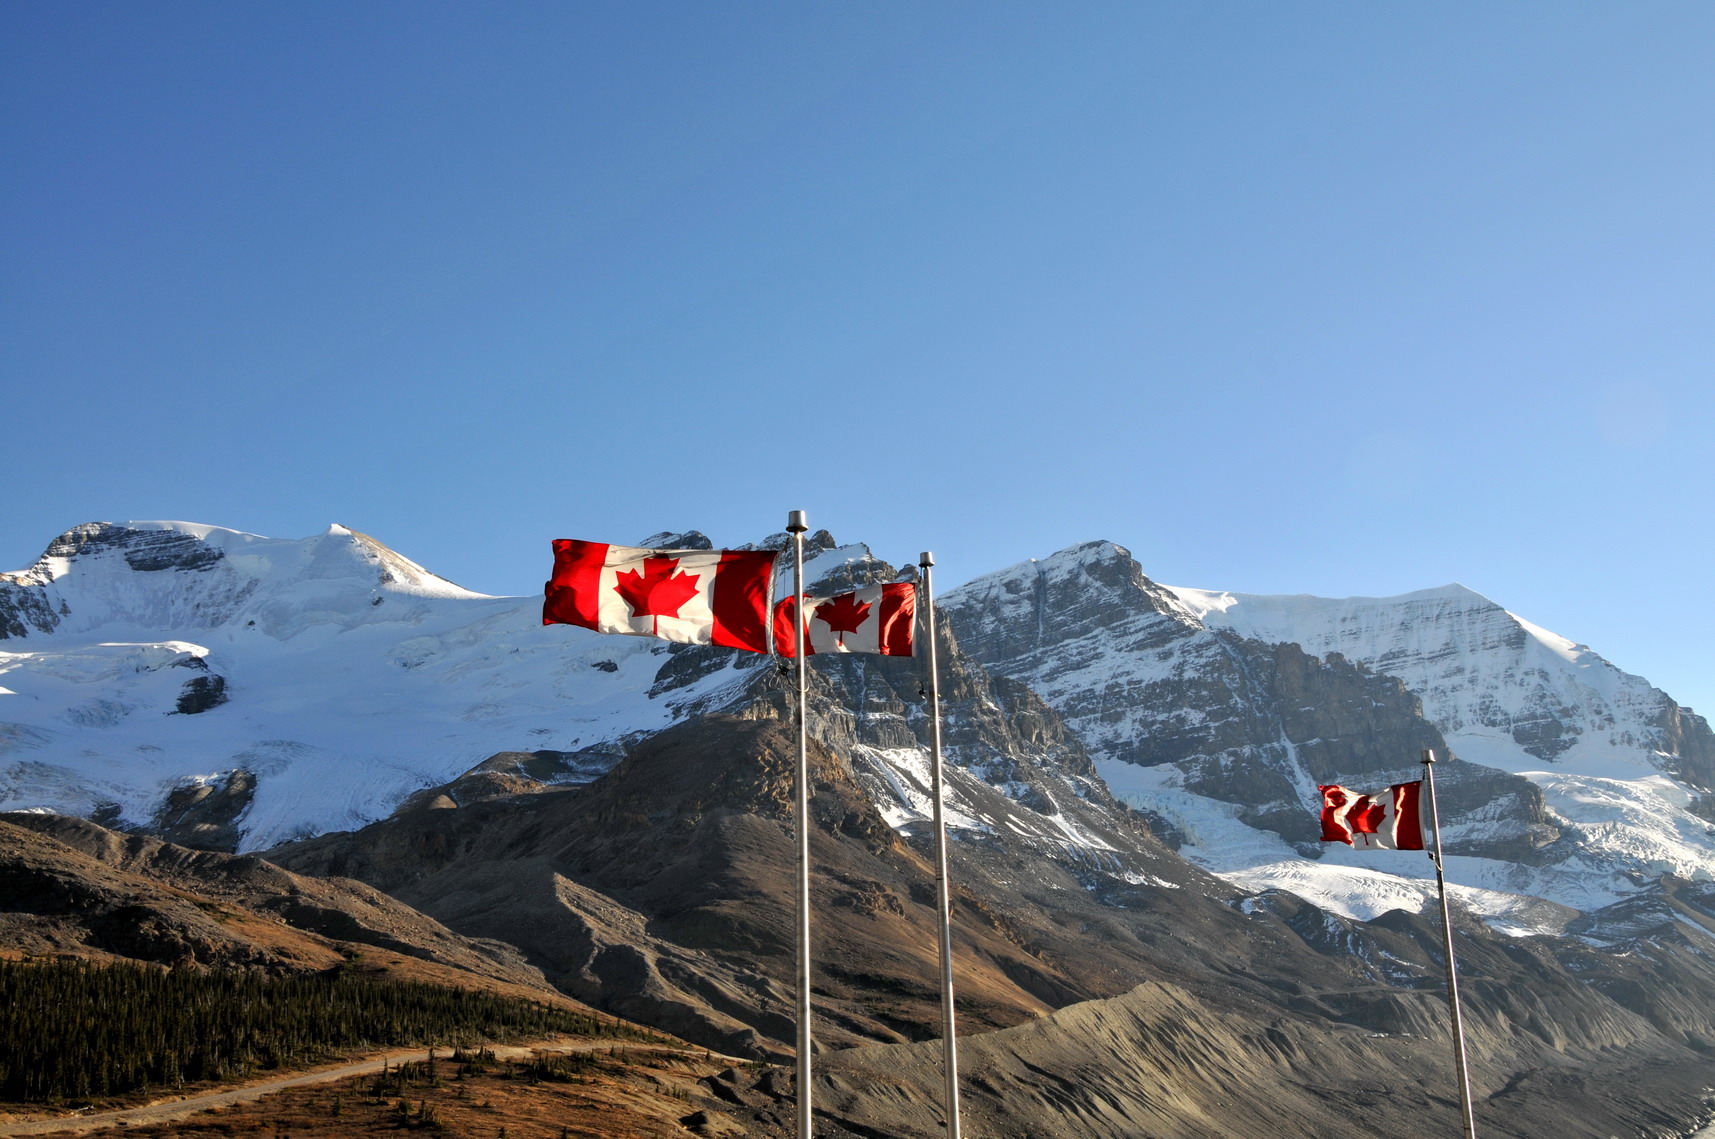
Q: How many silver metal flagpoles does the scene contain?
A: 3